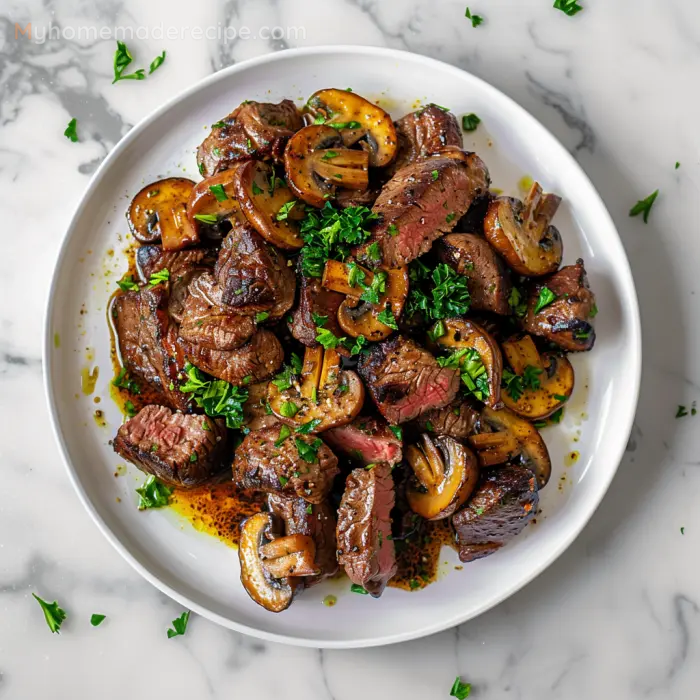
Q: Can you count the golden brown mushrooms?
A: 13